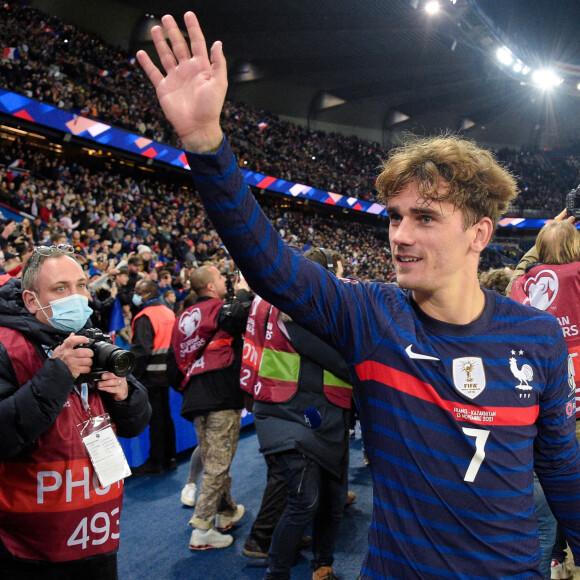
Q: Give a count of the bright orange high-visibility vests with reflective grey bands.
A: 1